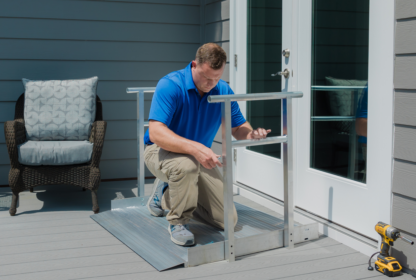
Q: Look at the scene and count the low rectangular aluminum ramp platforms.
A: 1